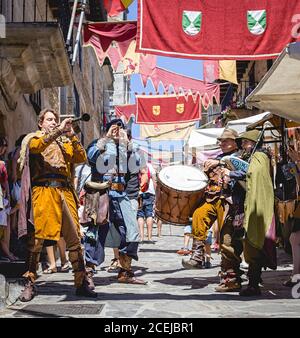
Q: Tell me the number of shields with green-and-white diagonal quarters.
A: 2